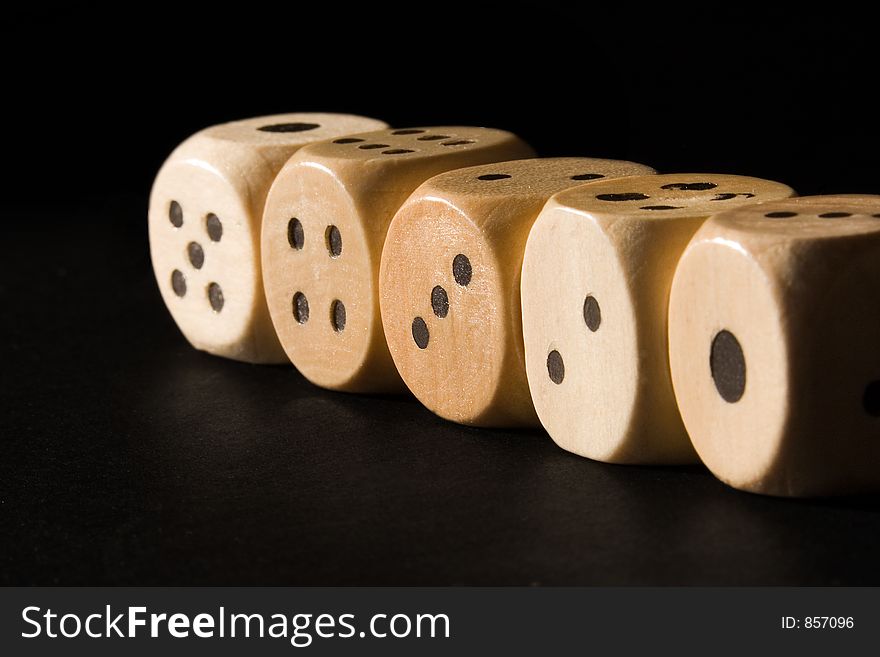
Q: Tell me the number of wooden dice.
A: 5